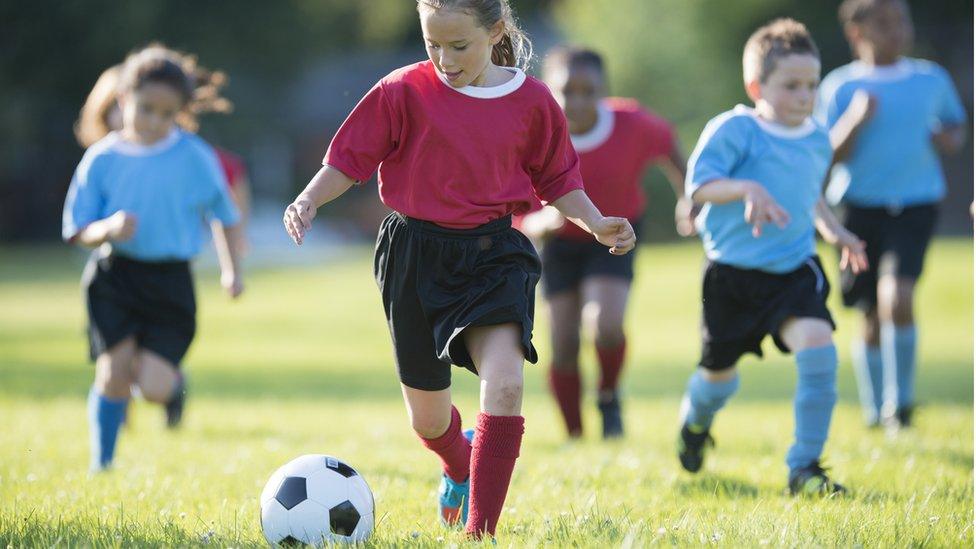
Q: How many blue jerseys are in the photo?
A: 3